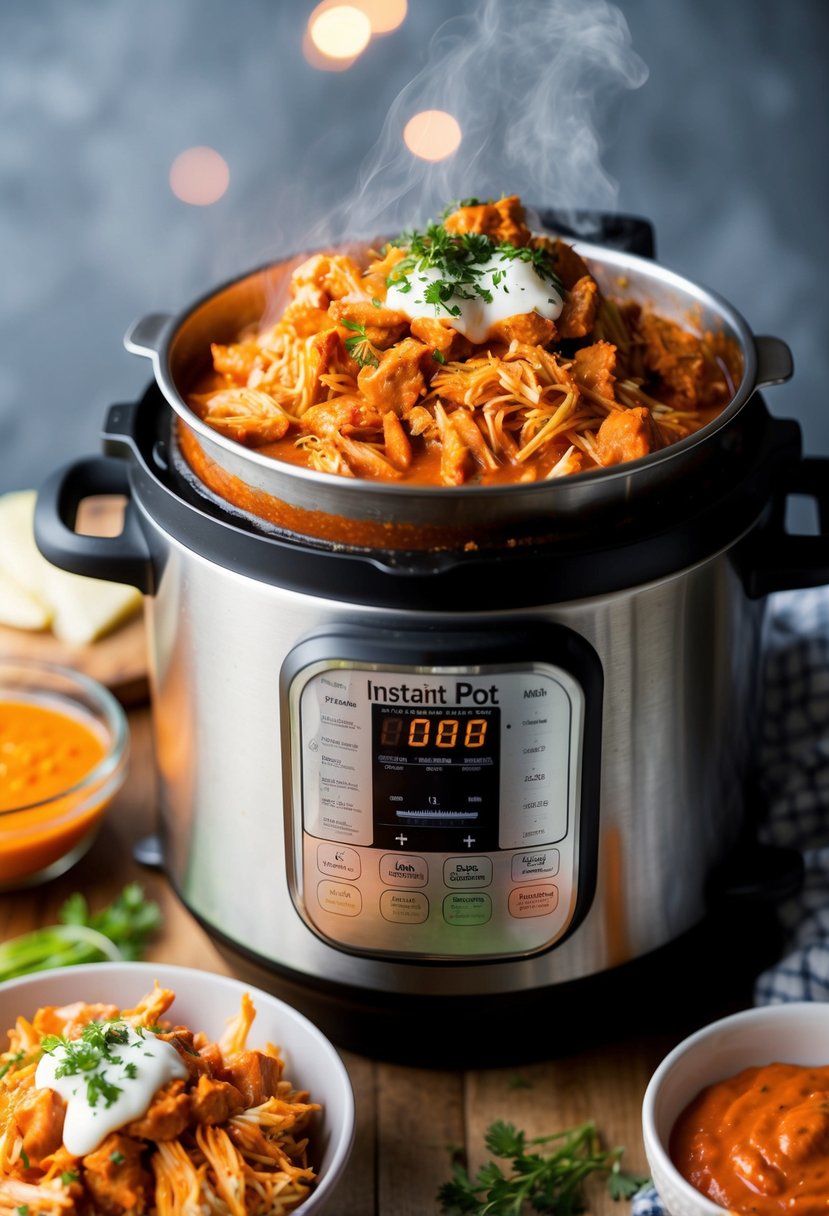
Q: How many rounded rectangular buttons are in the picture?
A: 8